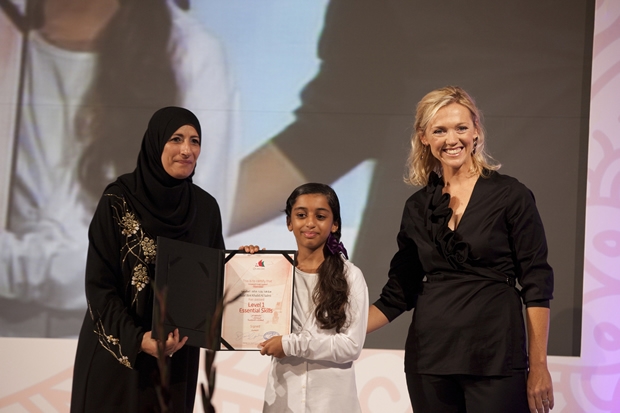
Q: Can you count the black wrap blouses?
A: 1